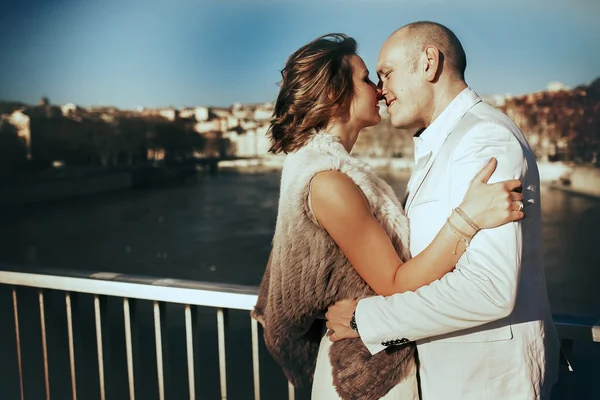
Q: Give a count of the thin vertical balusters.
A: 10